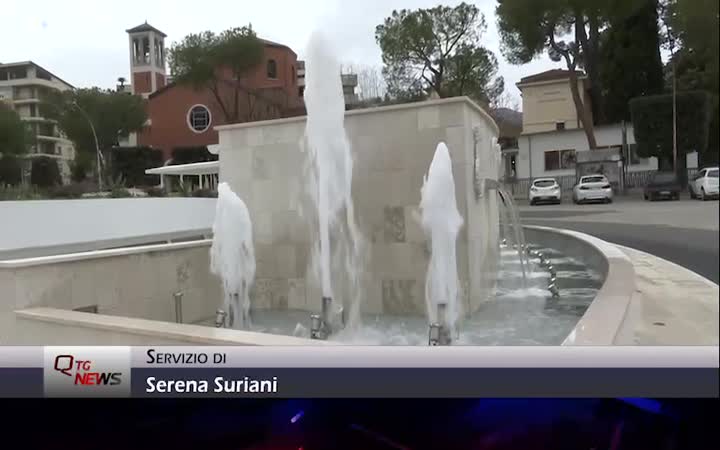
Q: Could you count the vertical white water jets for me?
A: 3